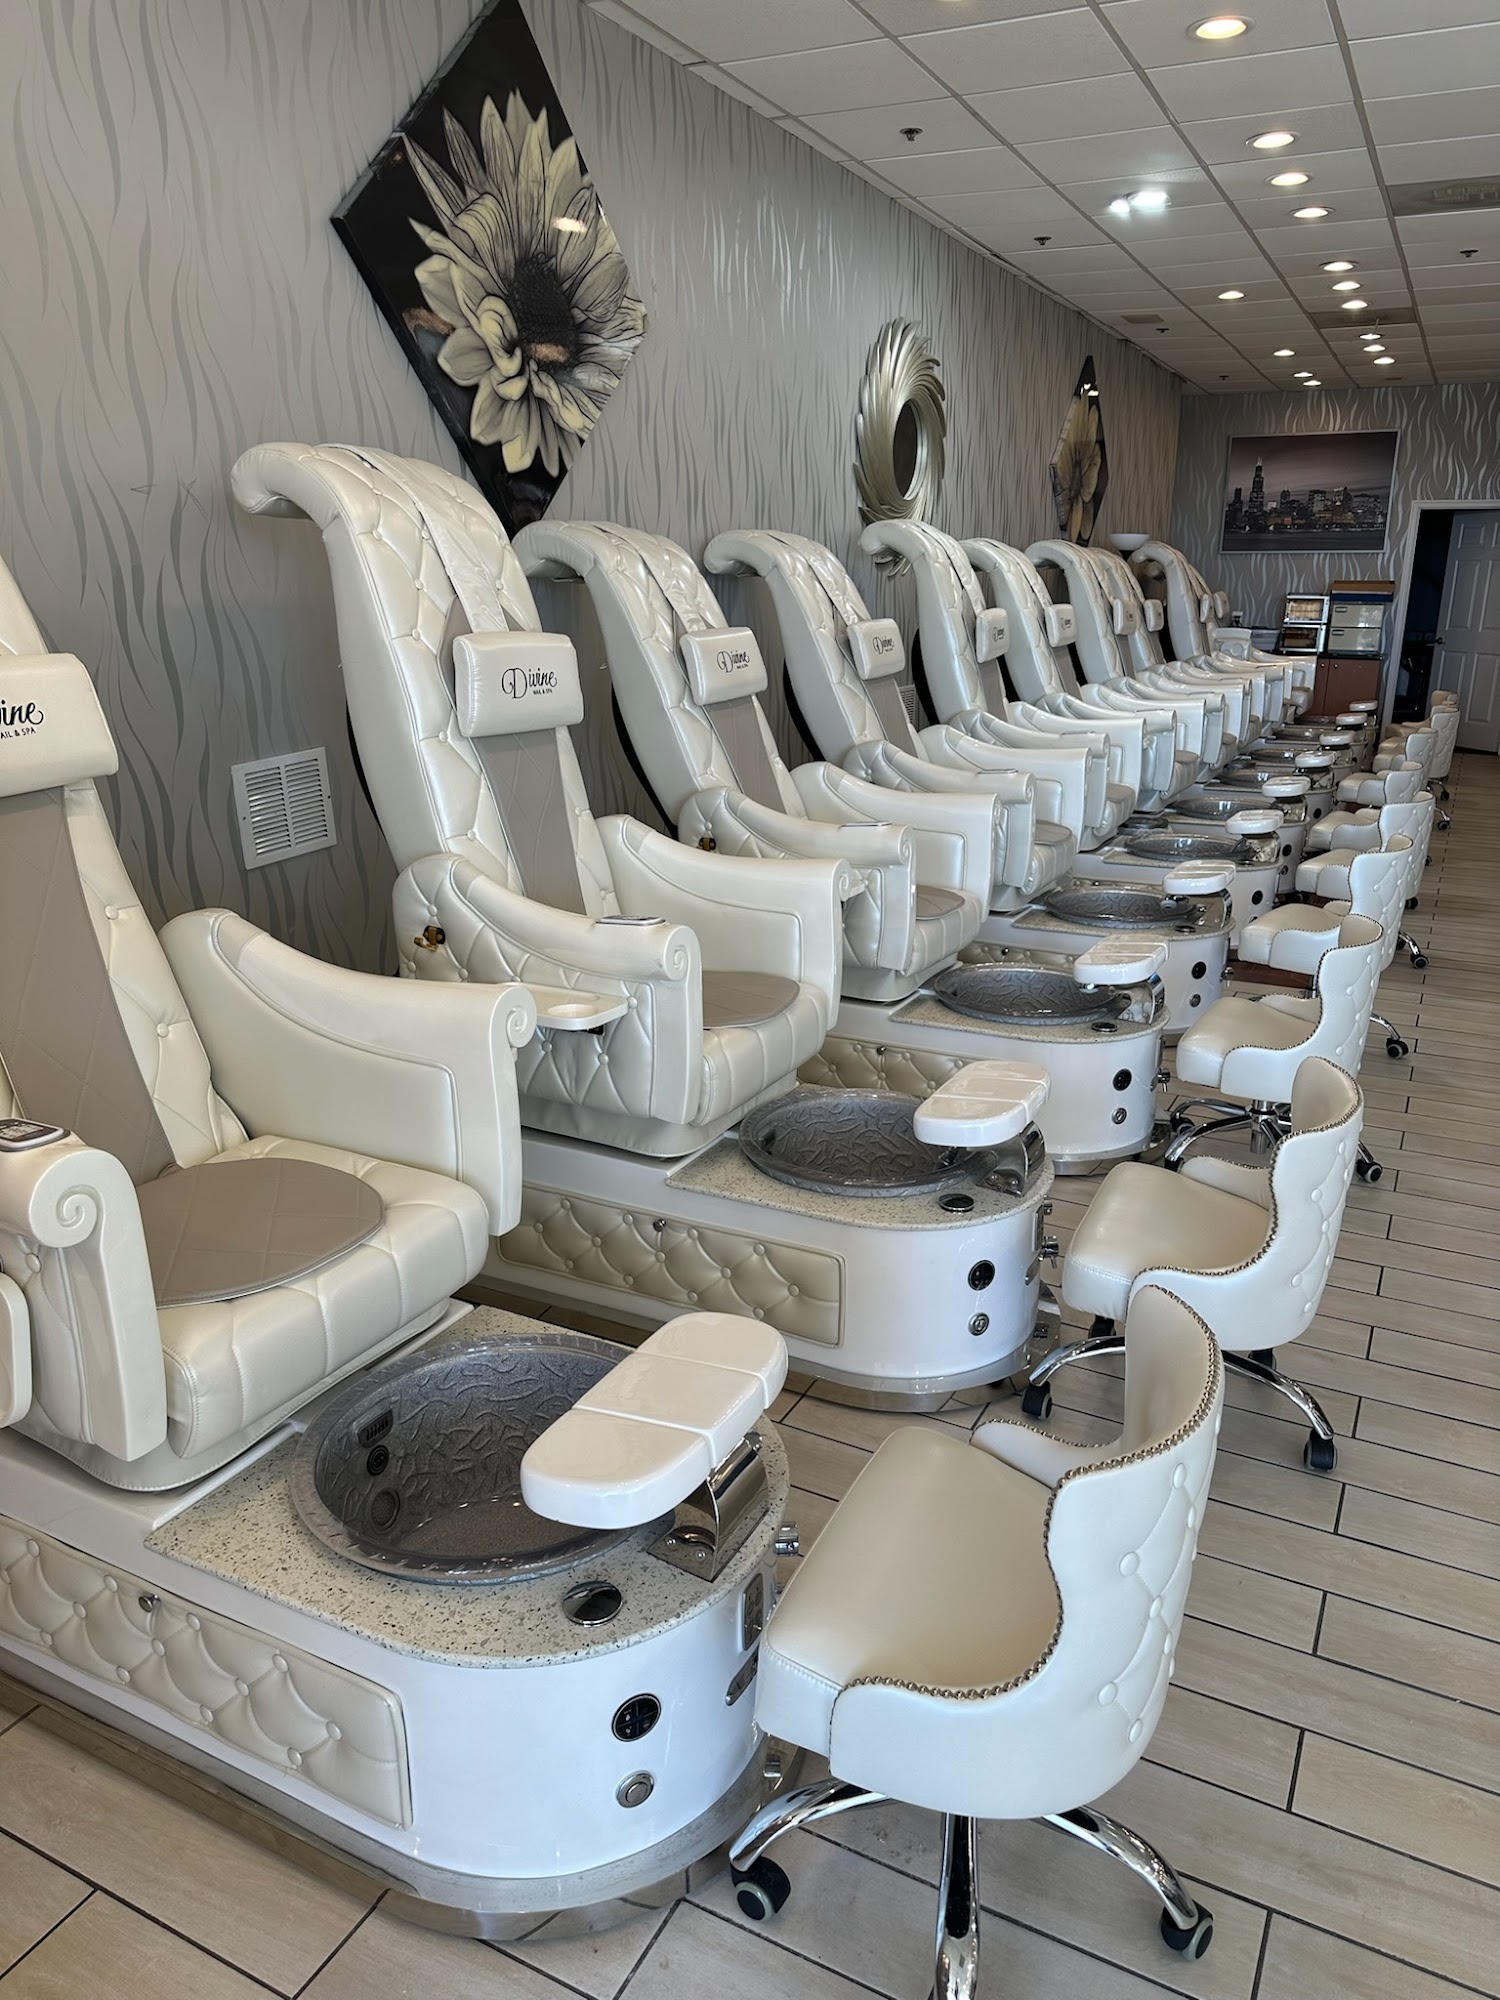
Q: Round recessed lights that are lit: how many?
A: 14